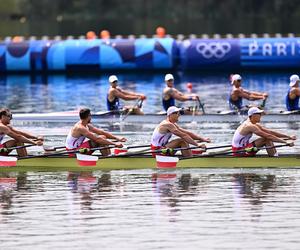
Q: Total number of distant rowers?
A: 4